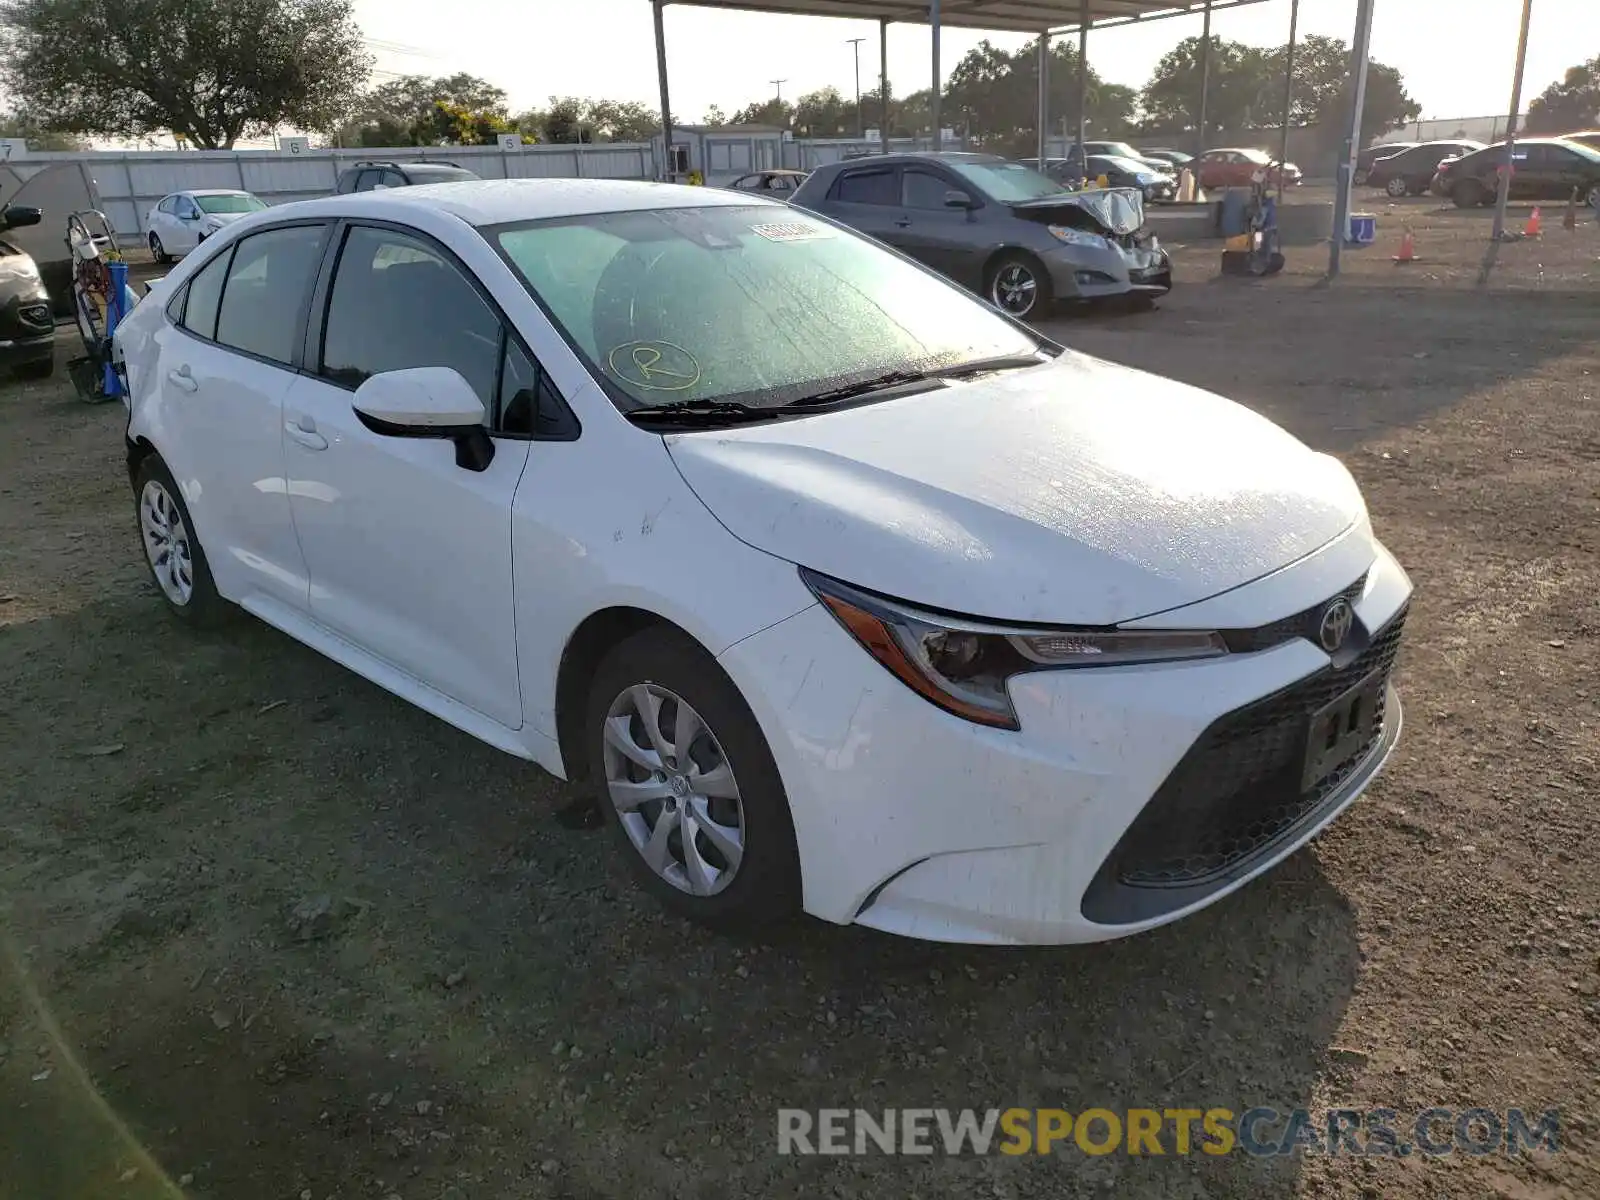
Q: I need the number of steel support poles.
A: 9